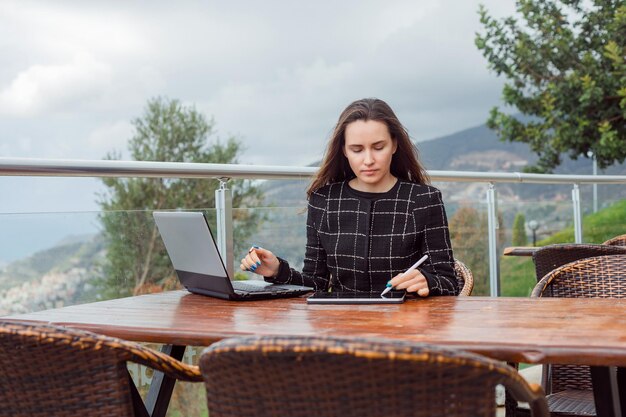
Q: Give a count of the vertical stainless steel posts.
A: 3